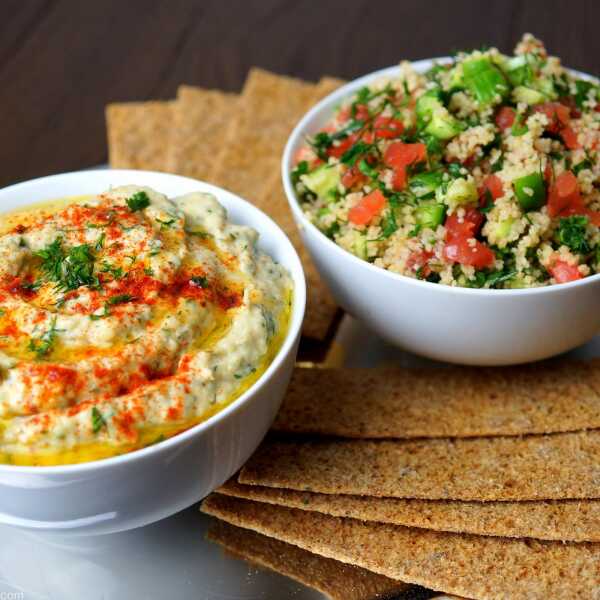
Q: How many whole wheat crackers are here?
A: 8